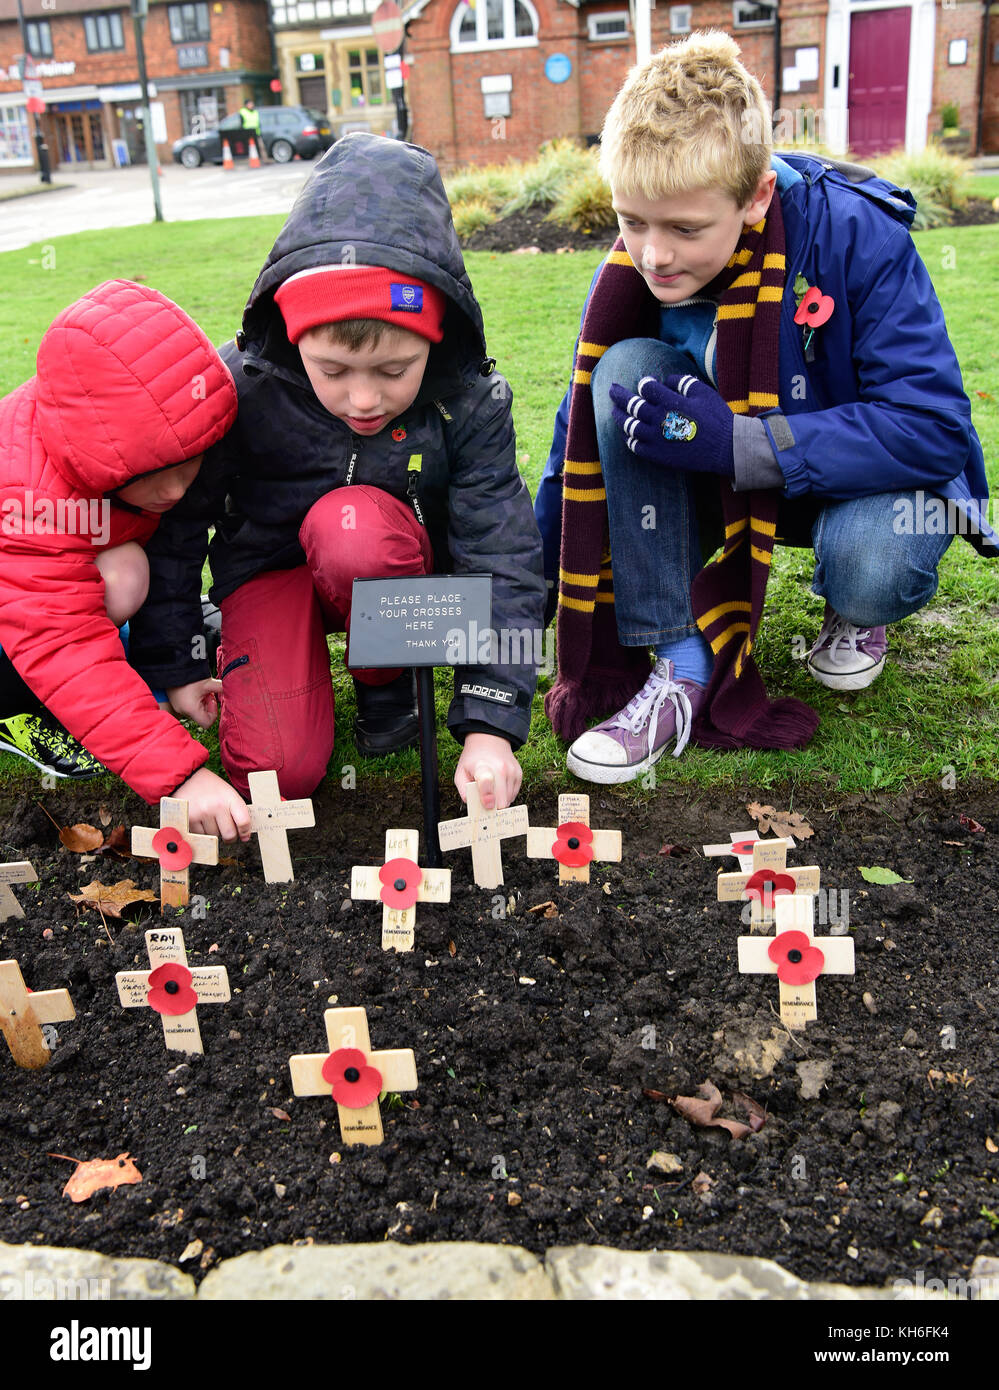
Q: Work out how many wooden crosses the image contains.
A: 12